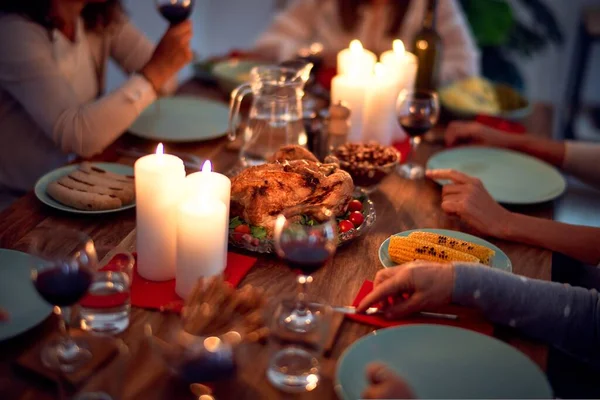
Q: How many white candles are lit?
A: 7